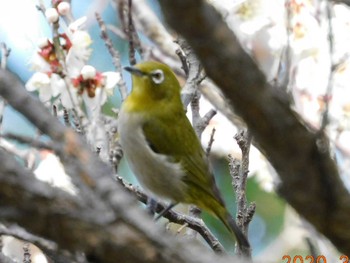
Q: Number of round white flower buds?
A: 3